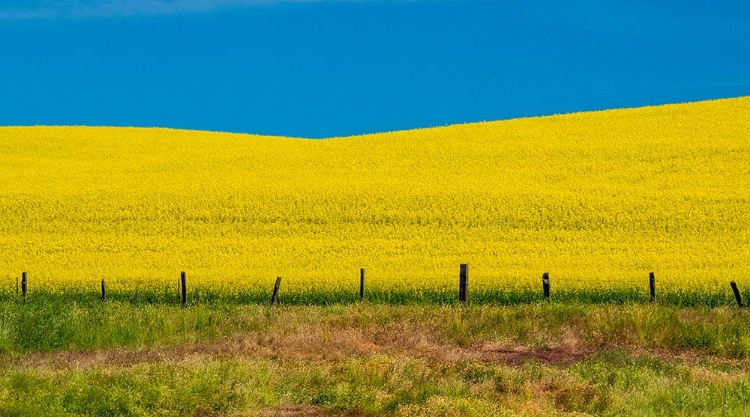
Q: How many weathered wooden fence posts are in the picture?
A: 9